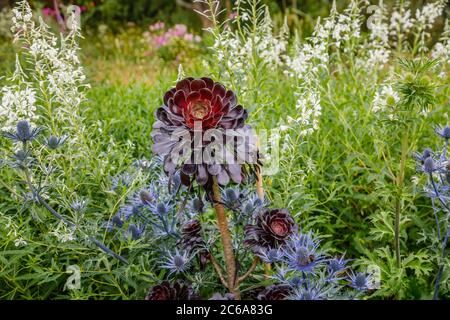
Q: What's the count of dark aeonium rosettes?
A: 5